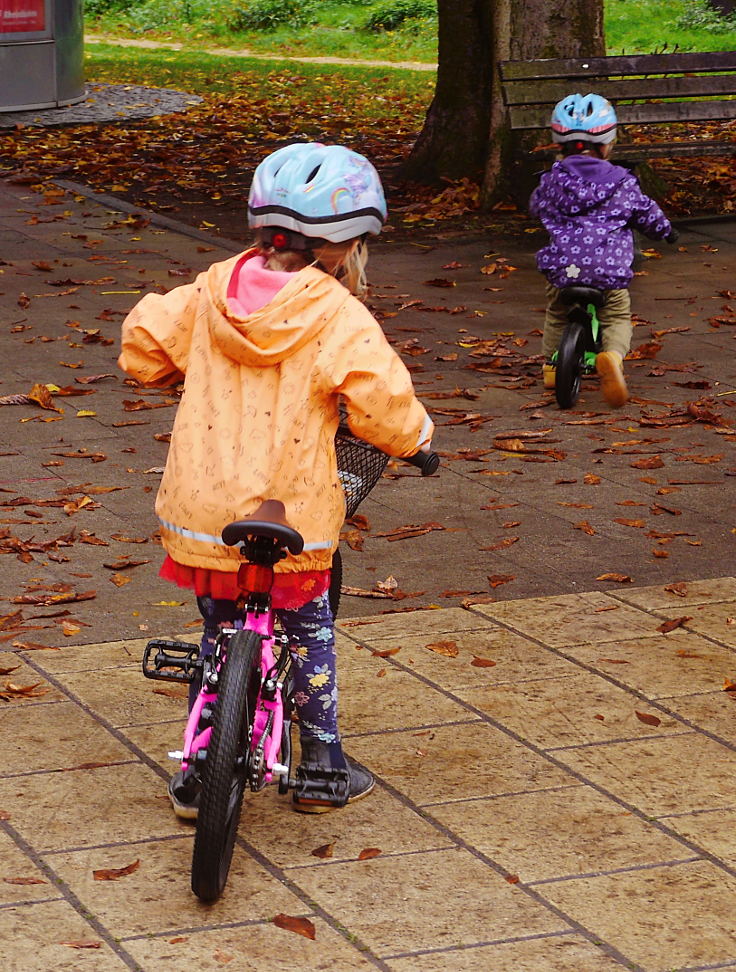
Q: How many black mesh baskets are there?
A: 1